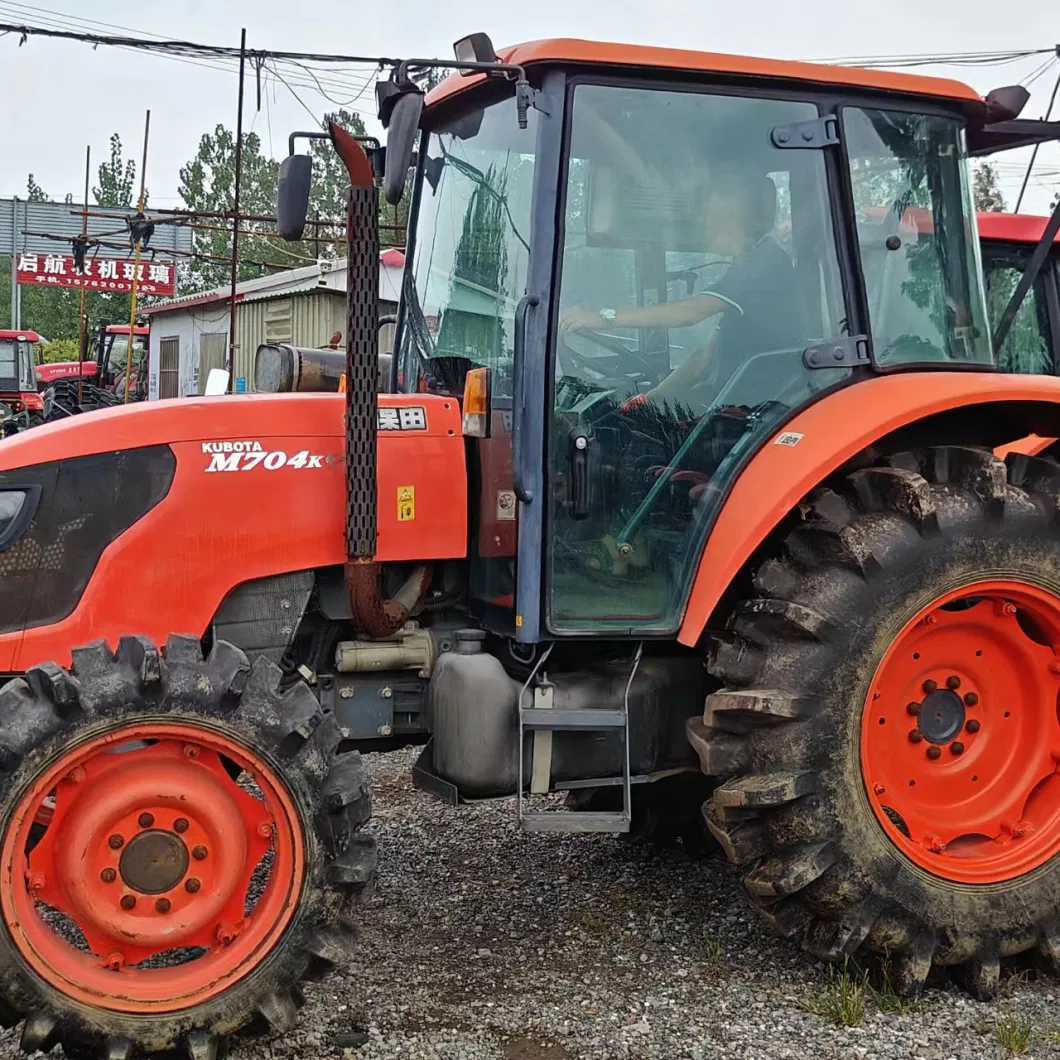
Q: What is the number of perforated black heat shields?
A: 1